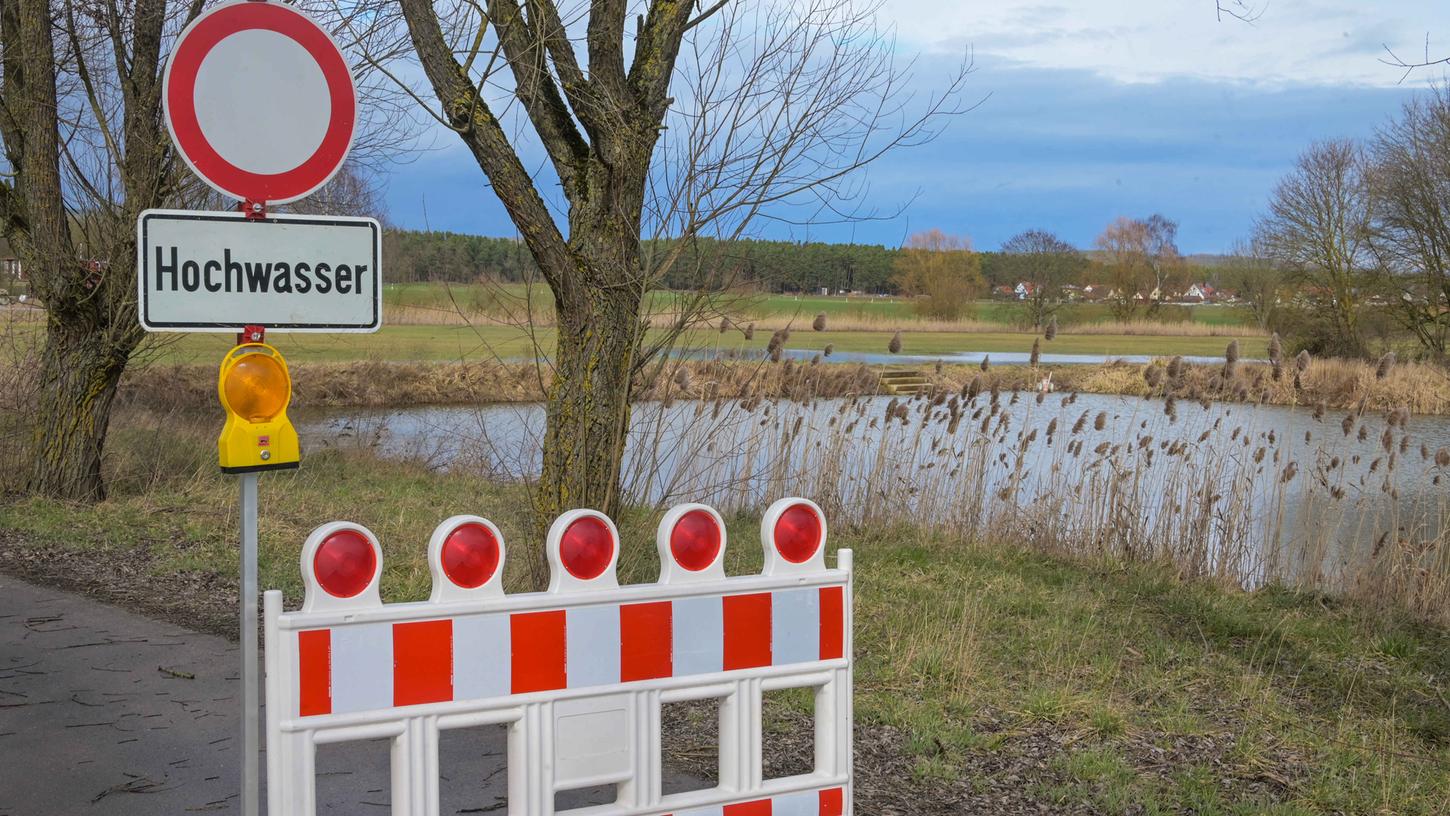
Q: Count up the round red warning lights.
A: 5